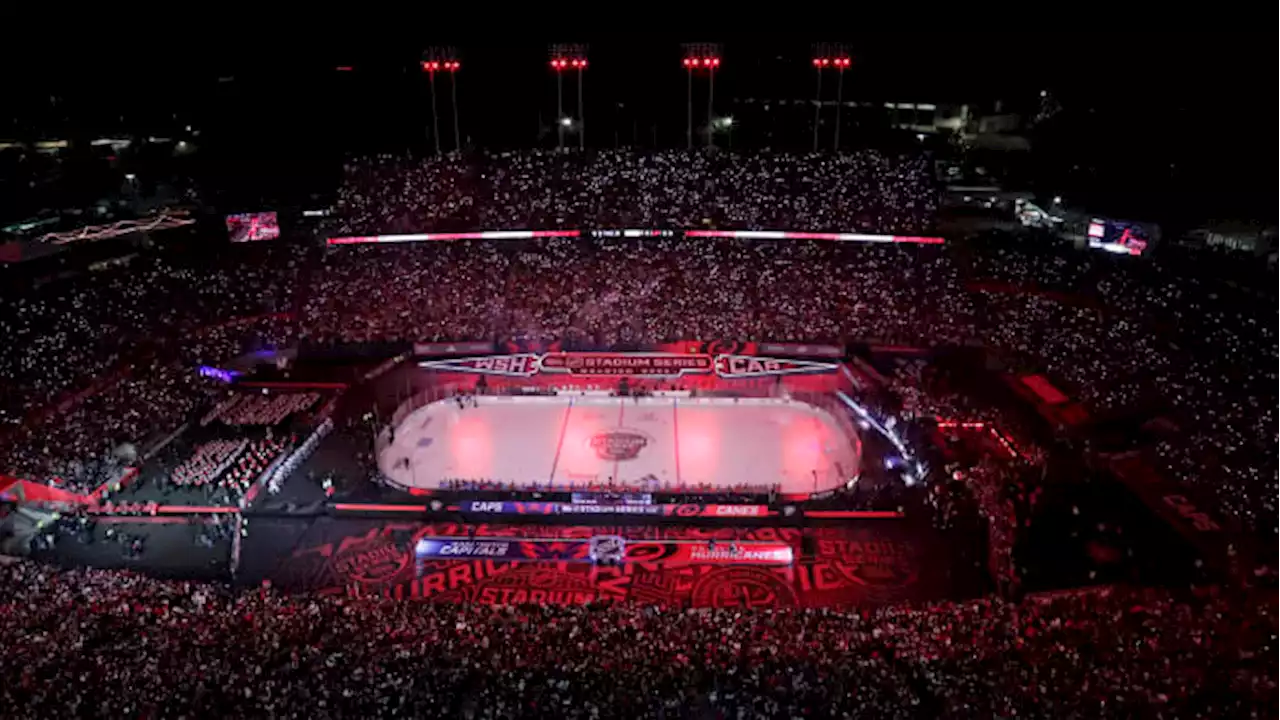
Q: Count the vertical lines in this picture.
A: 3